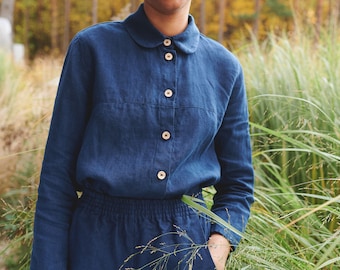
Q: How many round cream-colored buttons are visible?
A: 5